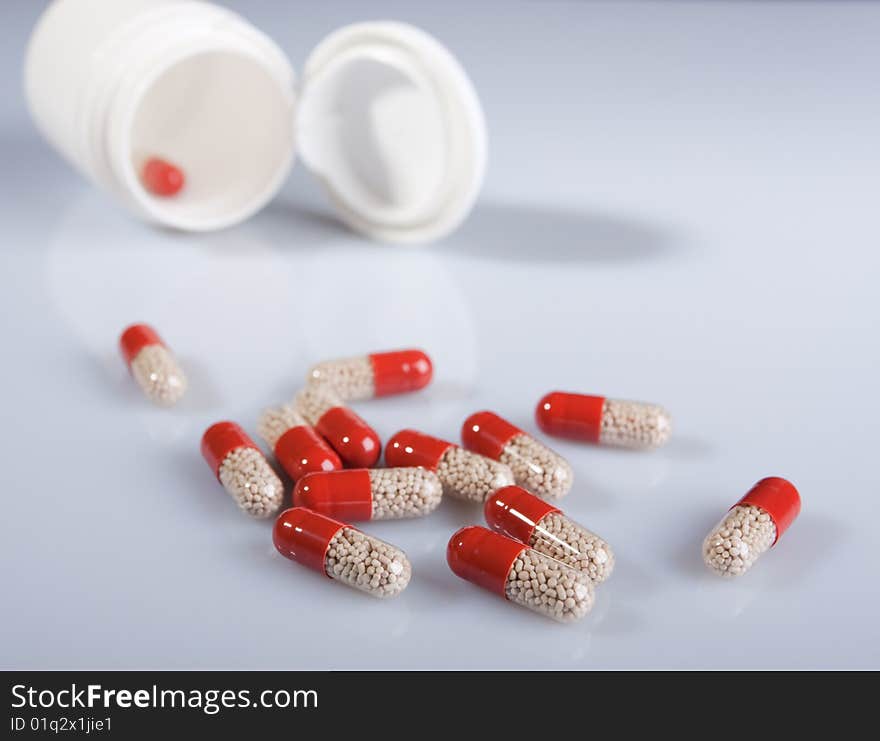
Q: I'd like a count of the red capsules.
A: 14